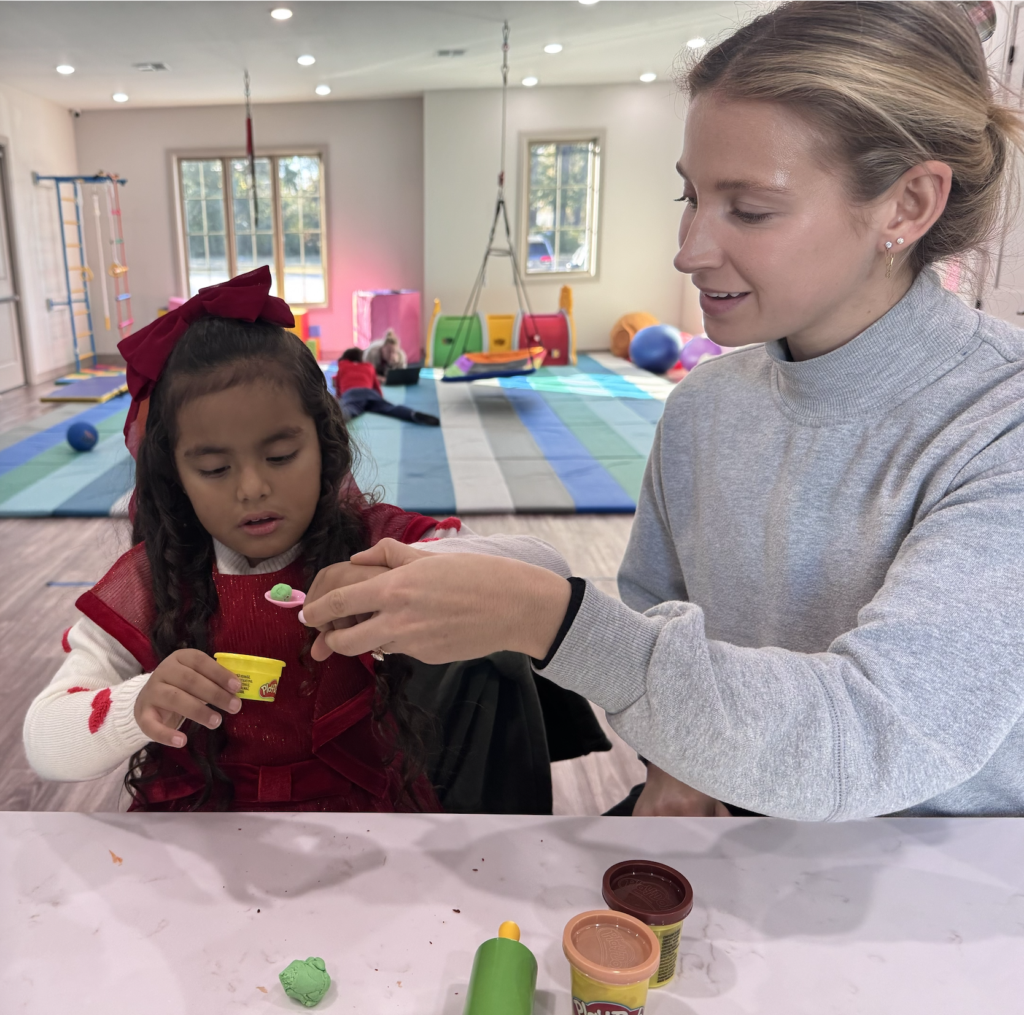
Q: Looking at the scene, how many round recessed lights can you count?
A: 10